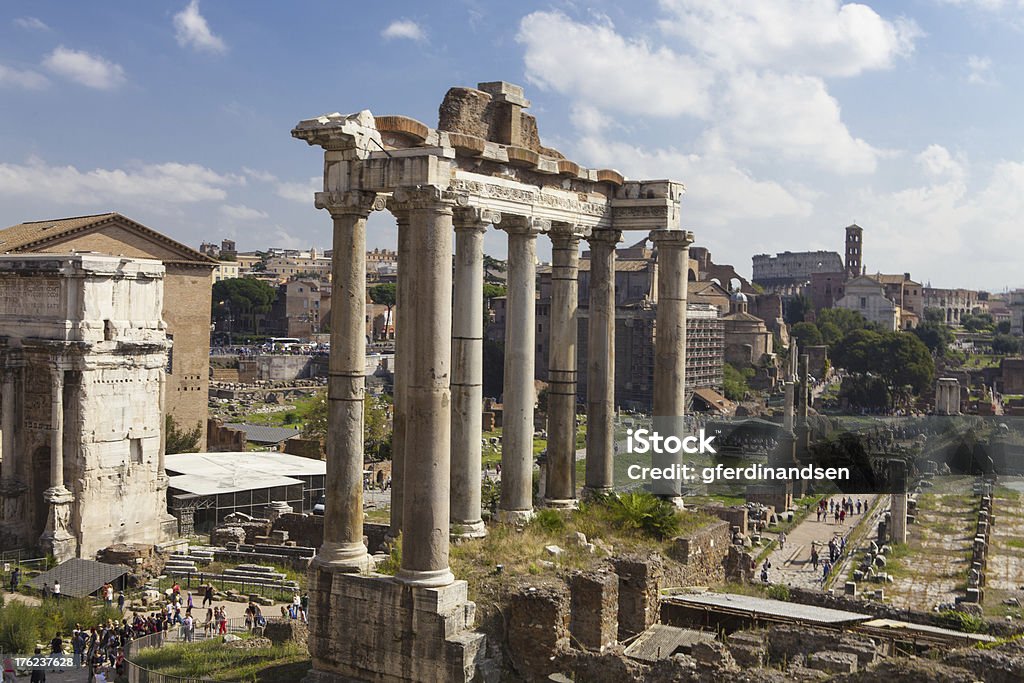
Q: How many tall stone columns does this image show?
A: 8